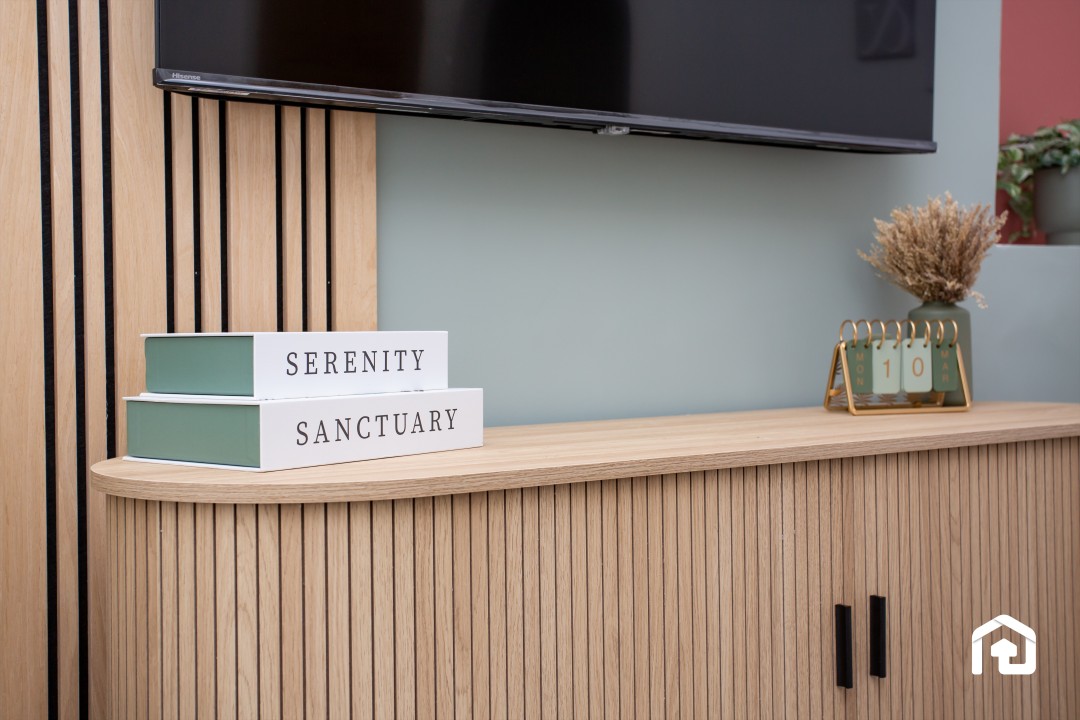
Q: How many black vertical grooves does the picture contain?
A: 9